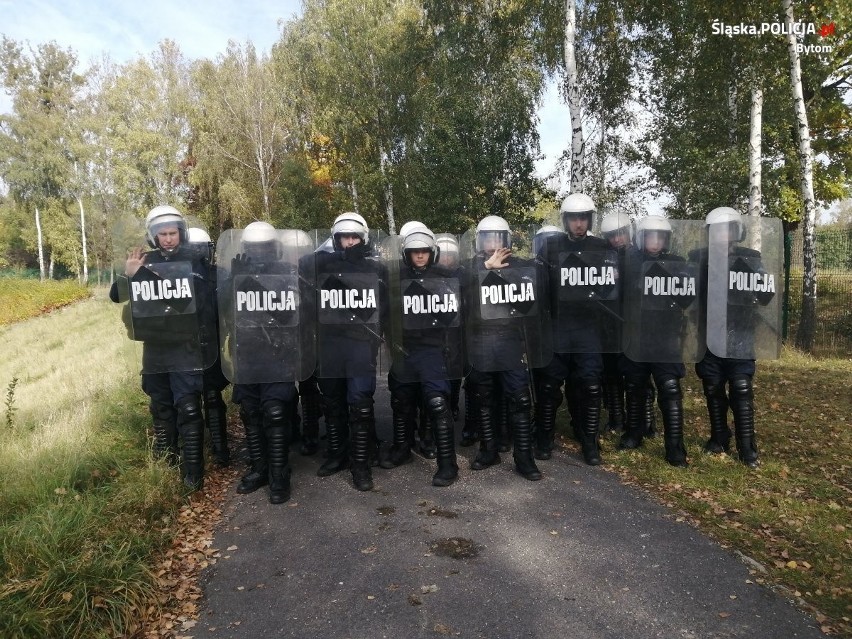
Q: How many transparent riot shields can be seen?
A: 8